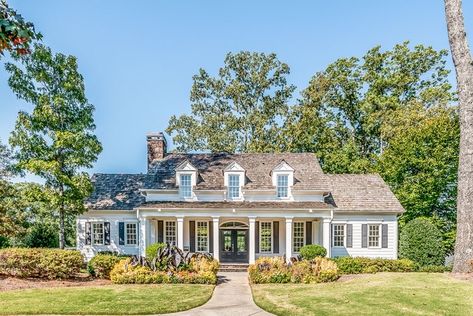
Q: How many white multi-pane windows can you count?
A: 11